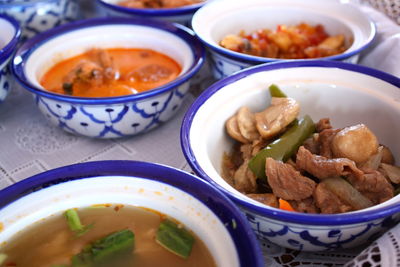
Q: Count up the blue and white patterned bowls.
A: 7